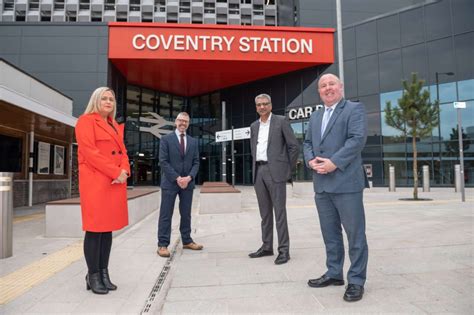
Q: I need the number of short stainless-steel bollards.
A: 4